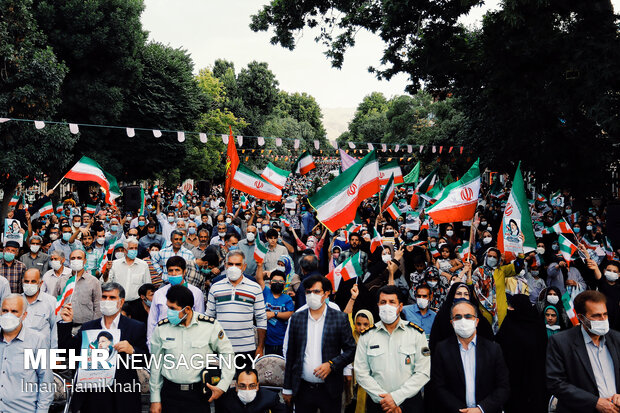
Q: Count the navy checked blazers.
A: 1